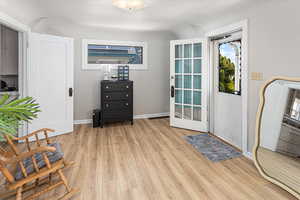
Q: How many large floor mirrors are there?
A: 1